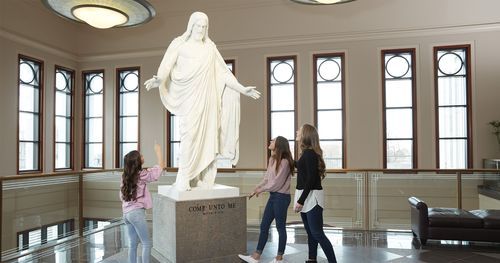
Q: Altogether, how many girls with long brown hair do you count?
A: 3